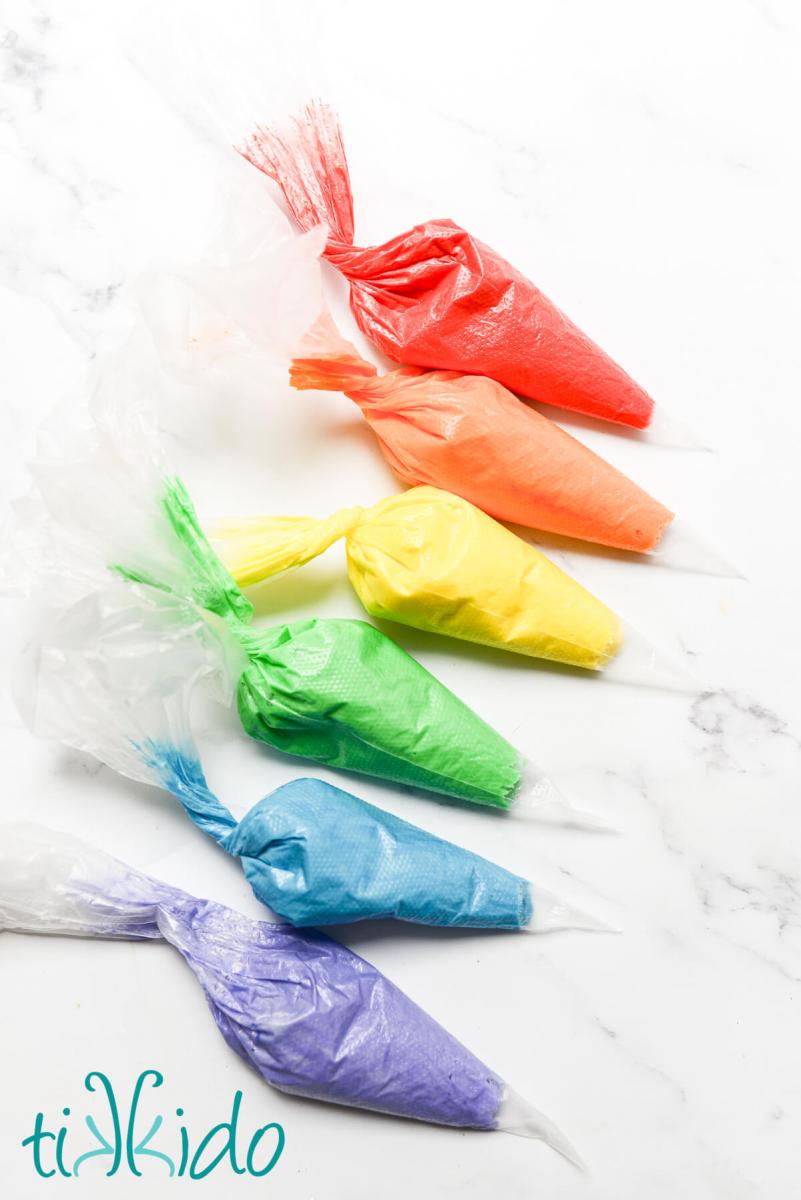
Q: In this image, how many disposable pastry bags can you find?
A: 6